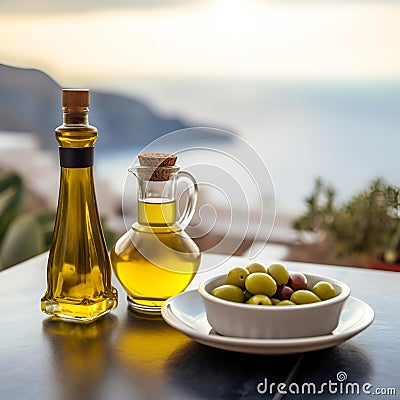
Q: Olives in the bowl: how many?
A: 11